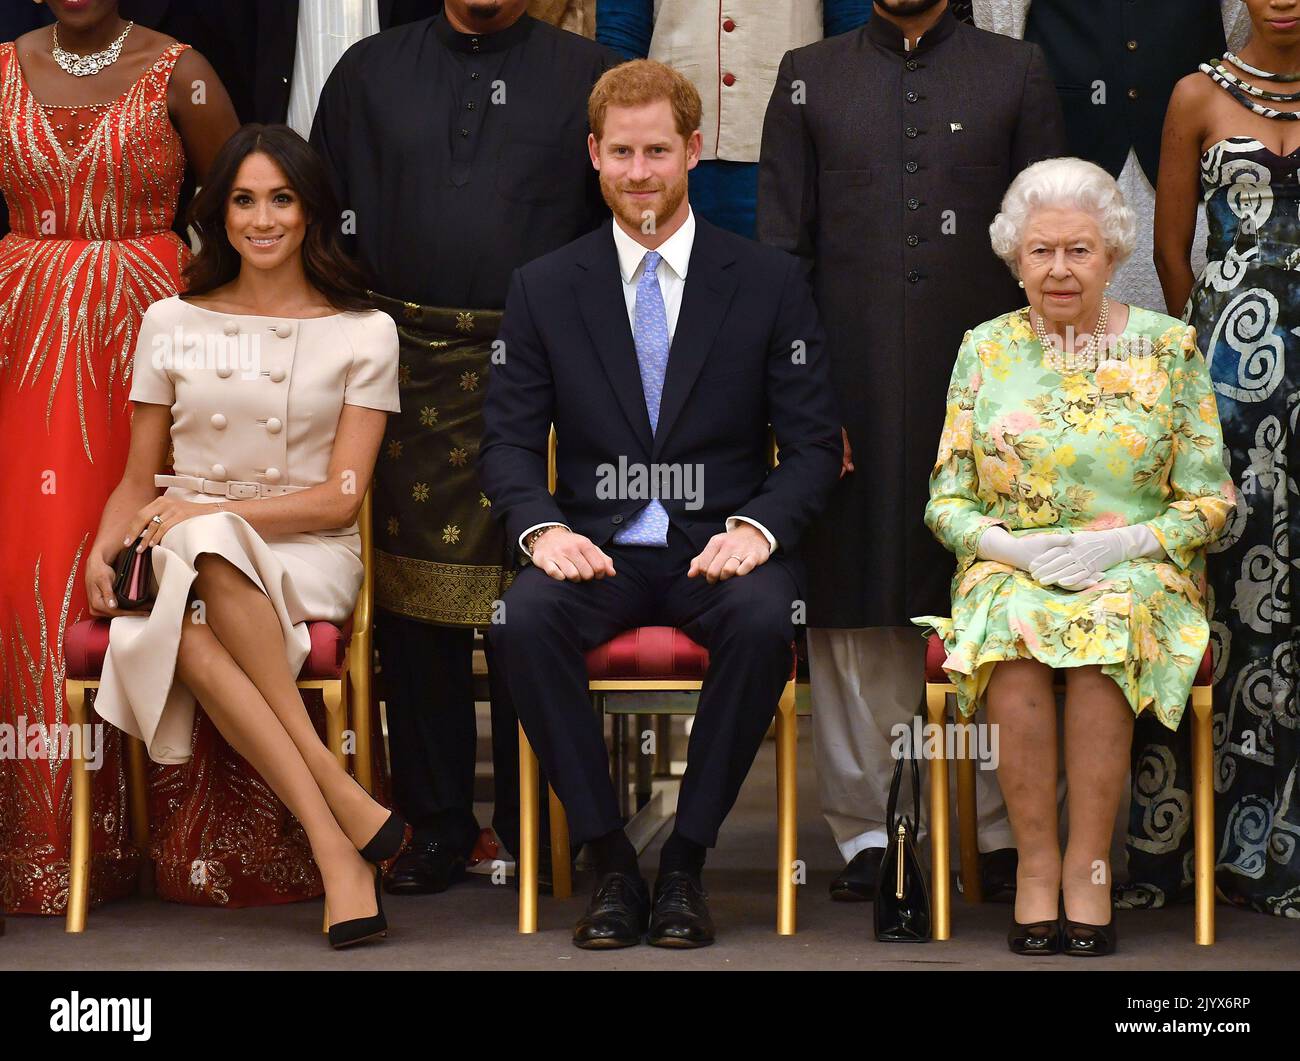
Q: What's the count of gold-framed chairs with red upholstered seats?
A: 3